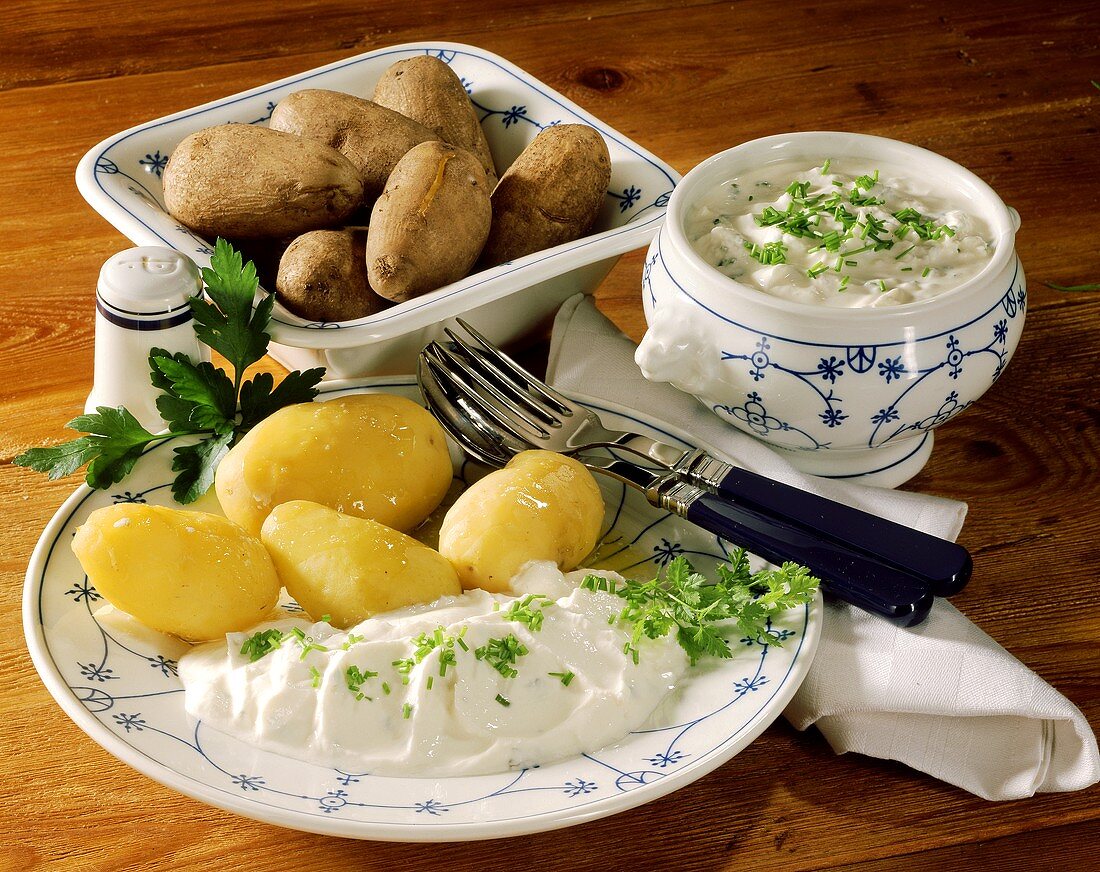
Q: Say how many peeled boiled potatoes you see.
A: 4